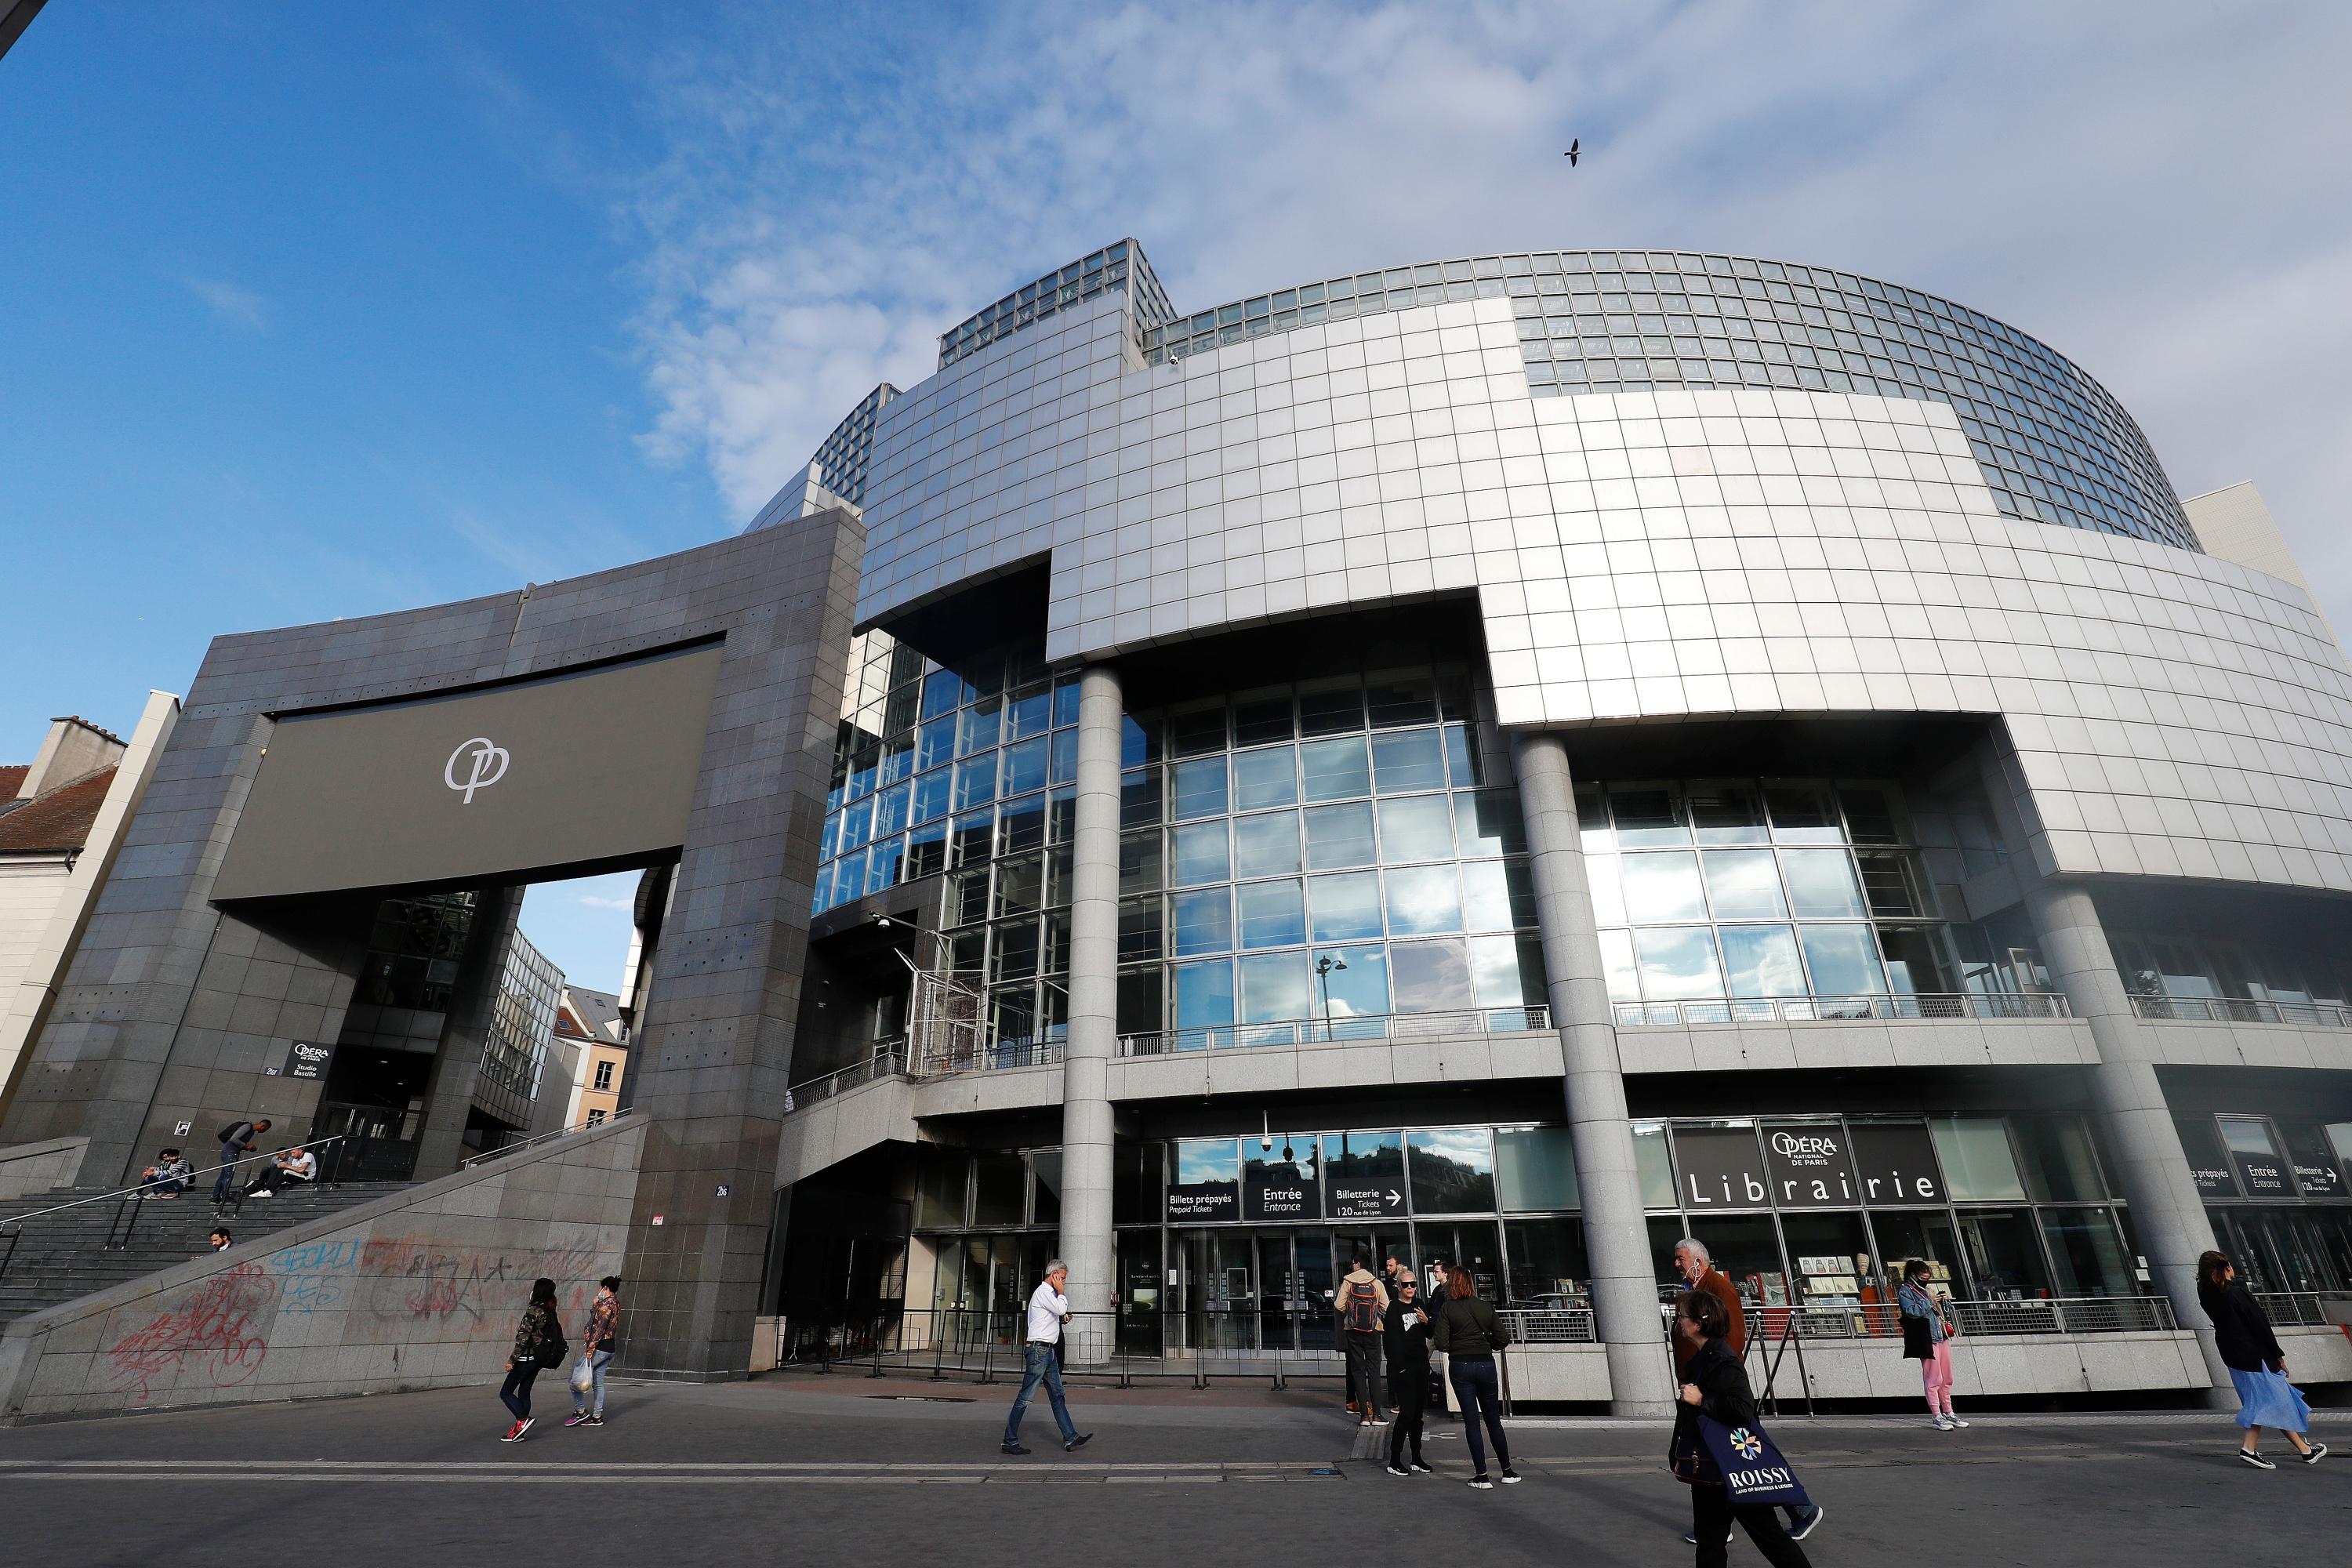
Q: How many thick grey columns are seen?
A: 3